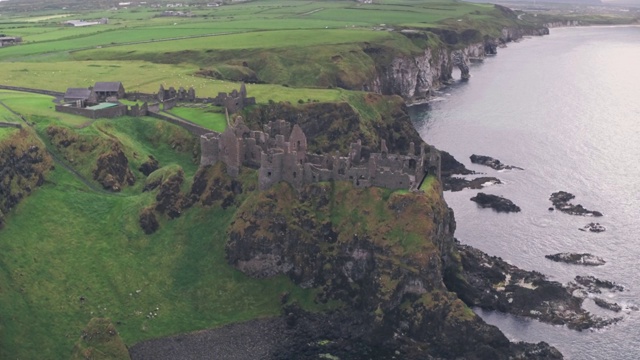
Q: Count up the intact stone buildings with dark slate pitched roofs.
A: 2